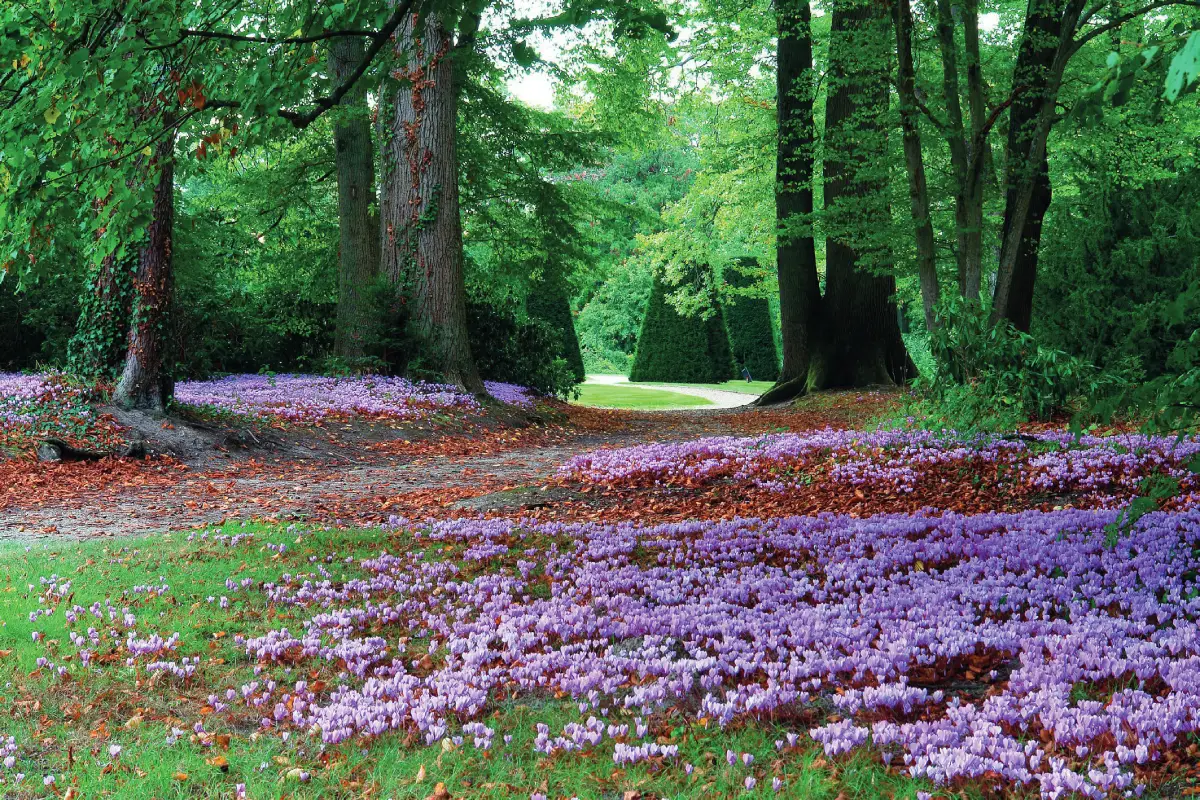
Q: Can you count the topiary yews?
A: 3